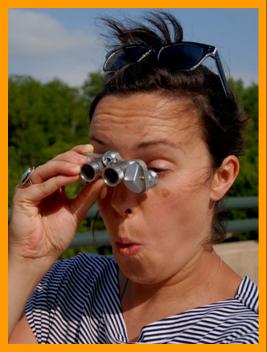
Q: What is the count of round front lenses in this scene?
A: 2